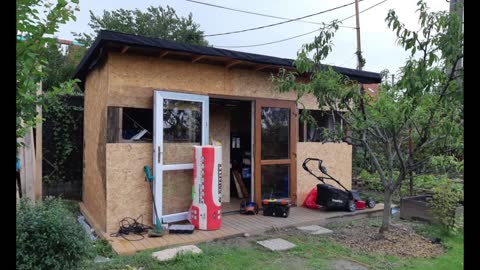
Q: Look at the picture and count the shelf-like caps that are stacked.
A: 0